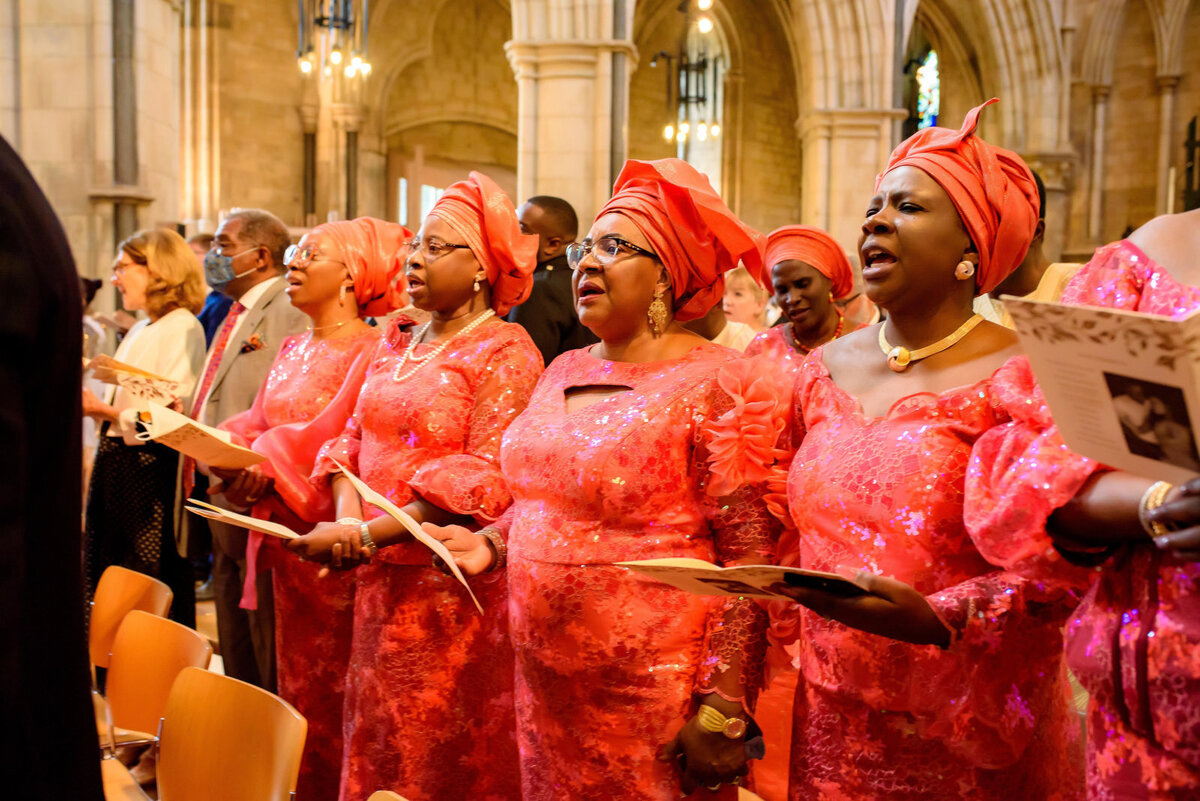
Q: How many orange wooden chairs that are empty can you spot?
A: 3